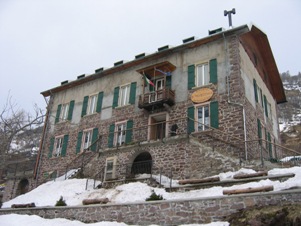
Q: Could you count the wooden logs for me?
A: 5